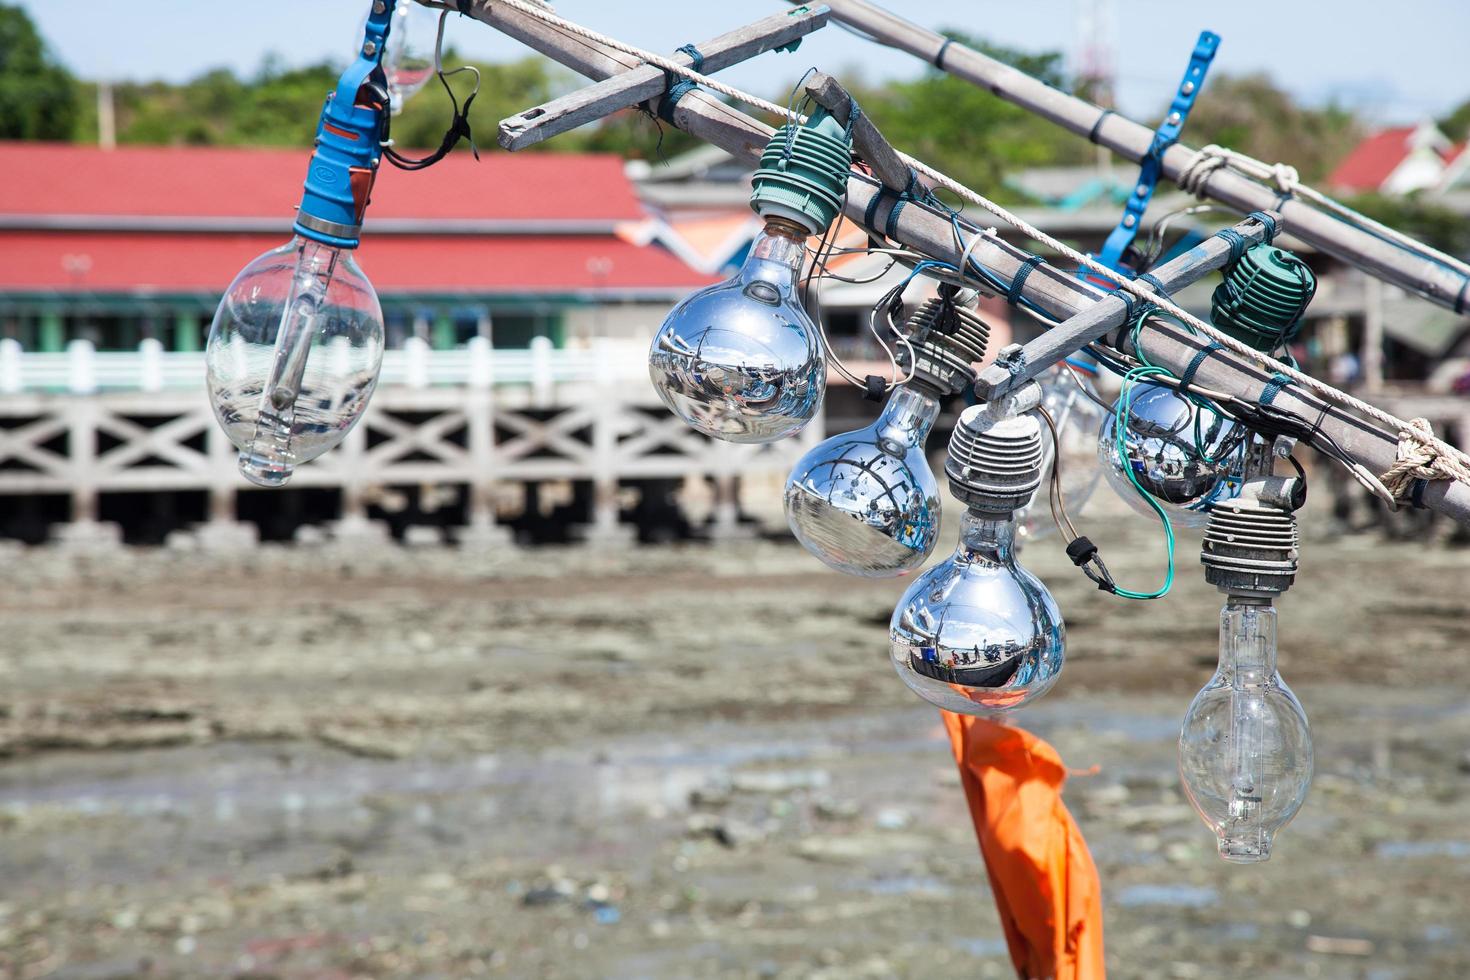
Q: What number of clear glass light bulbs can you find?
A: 4